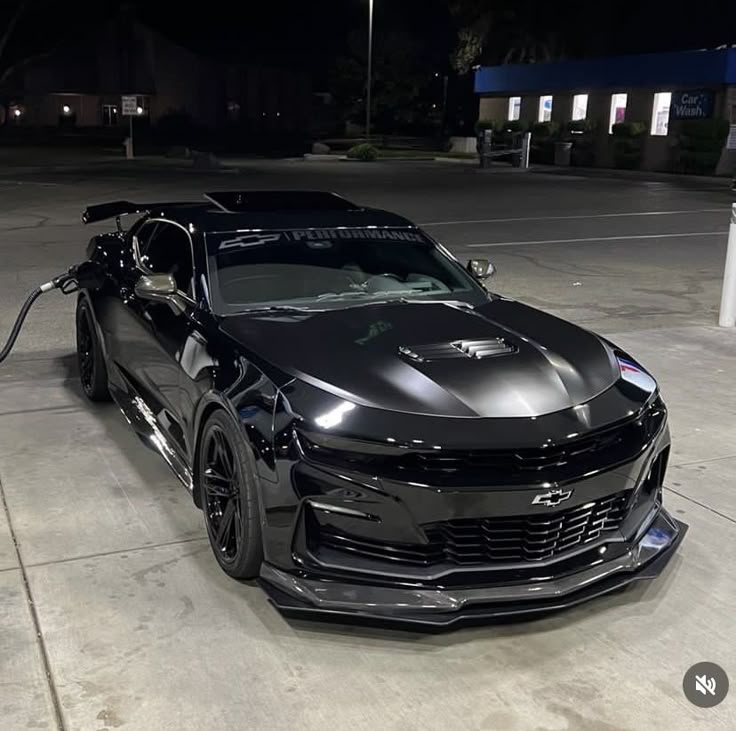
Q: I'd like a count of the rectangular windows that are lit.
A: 5